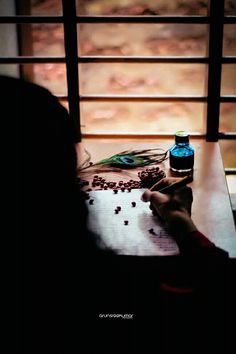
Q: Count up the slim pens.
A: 1